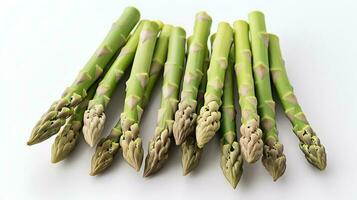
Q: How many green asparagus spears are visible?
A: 13